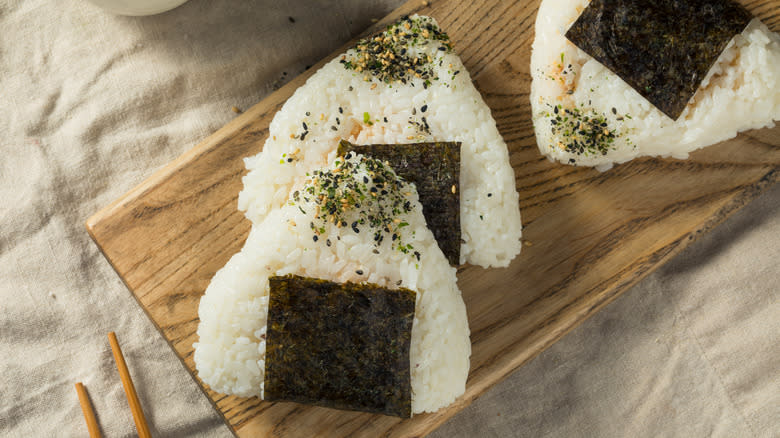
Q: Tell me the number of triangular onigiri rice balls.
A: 3